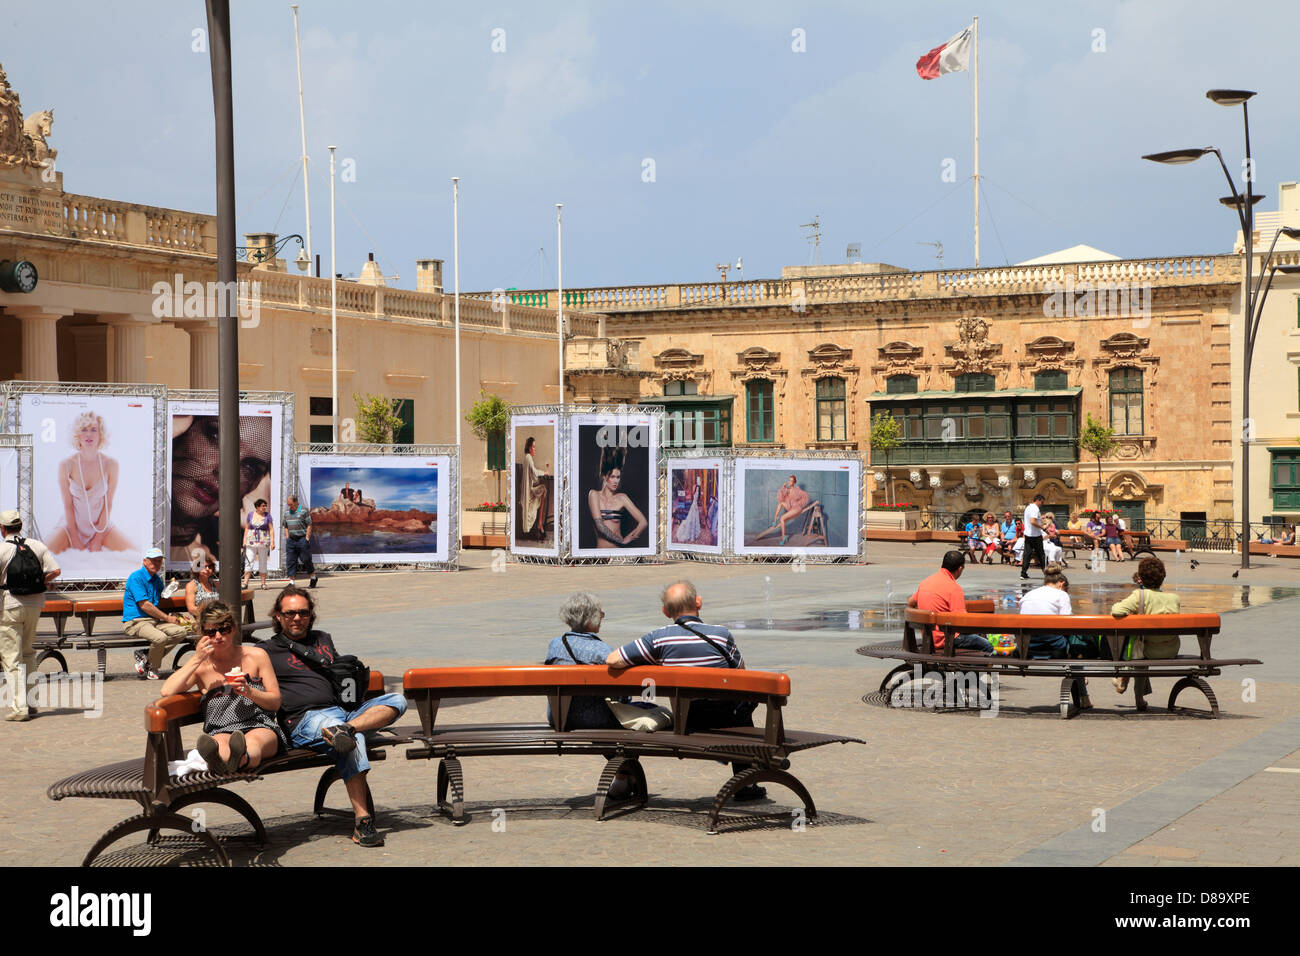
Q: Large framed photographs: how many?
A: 7